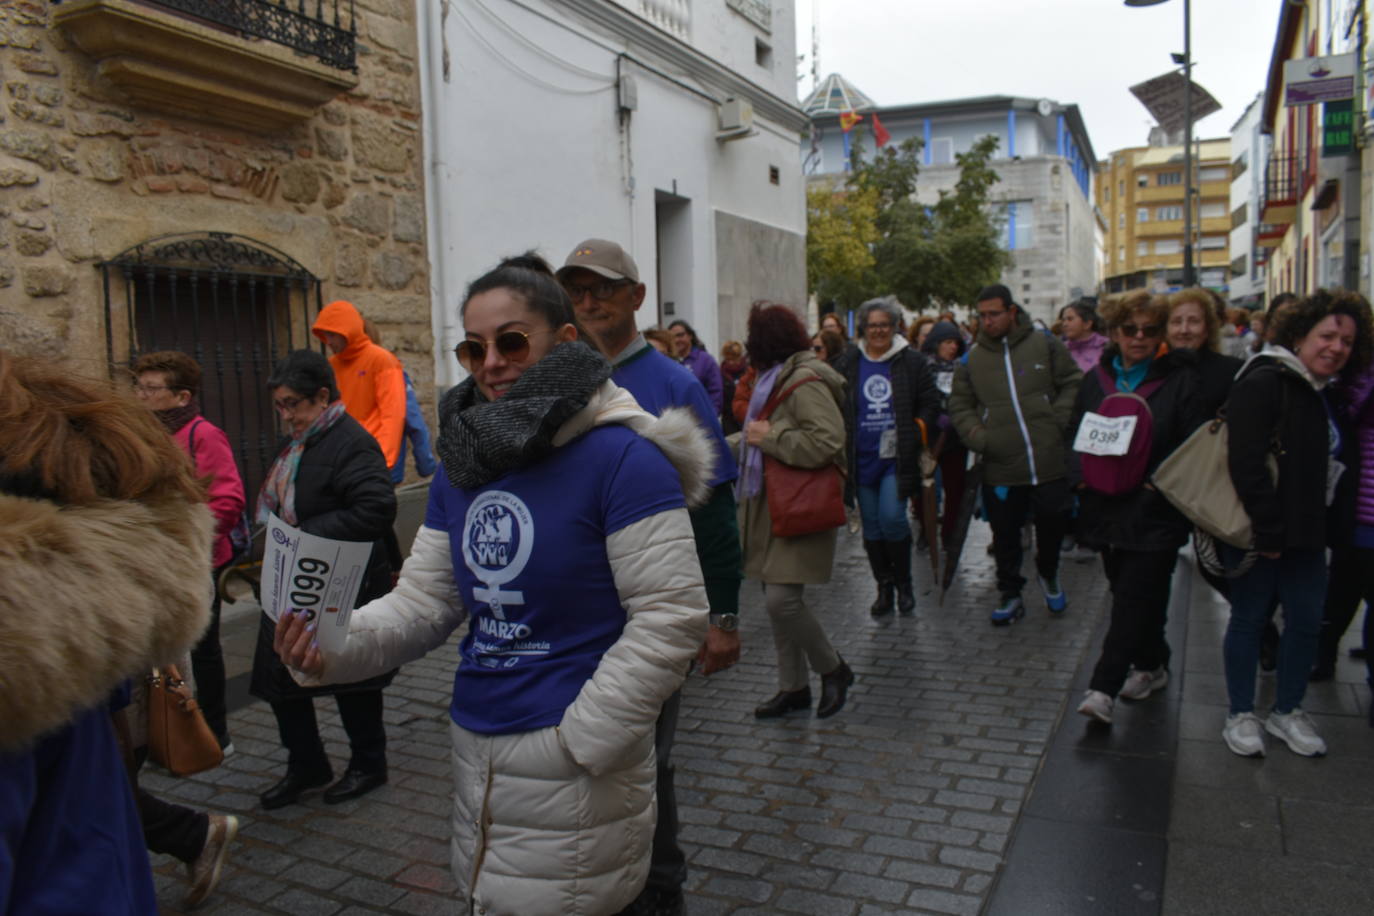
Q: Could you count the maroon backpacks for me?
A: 1